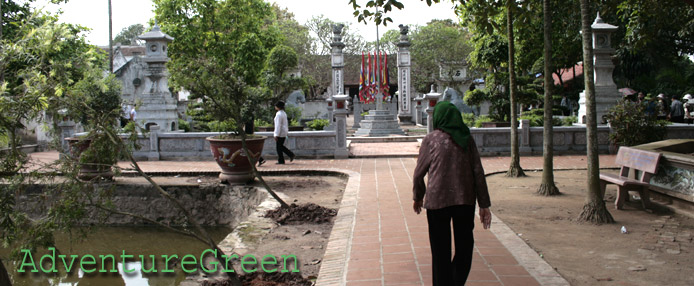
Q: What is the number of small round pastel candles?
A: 0